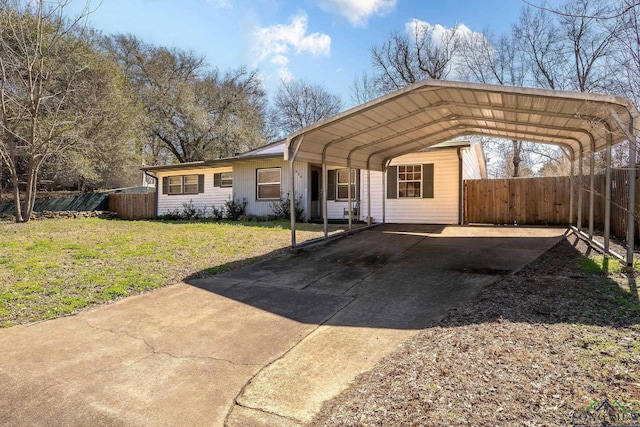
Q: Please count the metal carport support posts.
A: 10